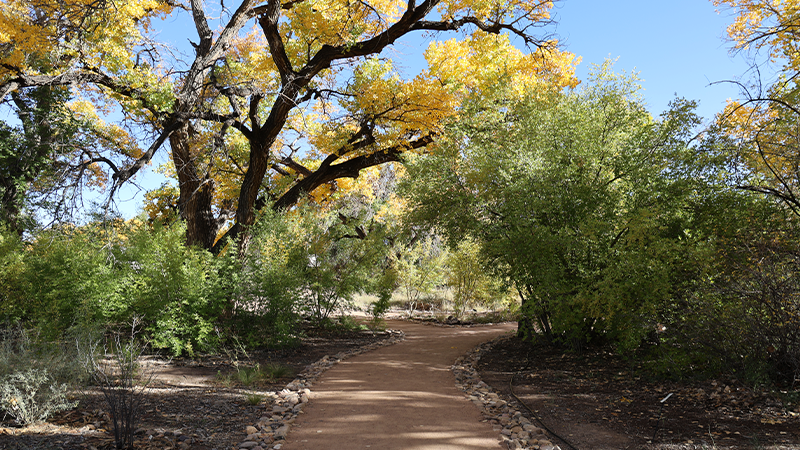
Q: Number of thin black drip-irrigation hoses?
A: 1